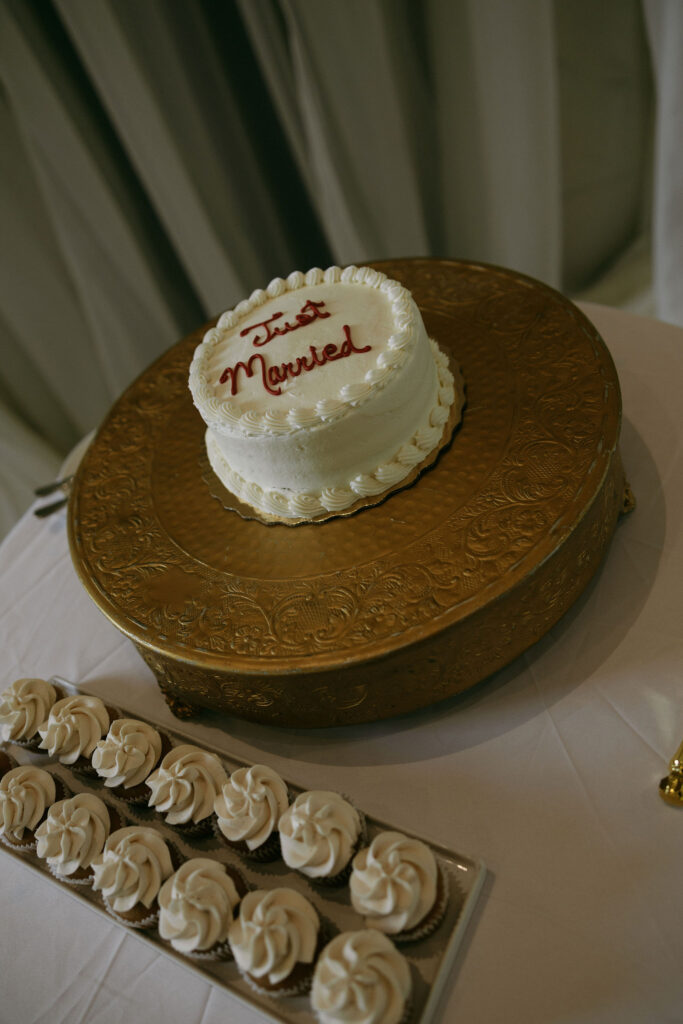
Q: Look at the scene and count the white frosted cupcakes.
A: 13